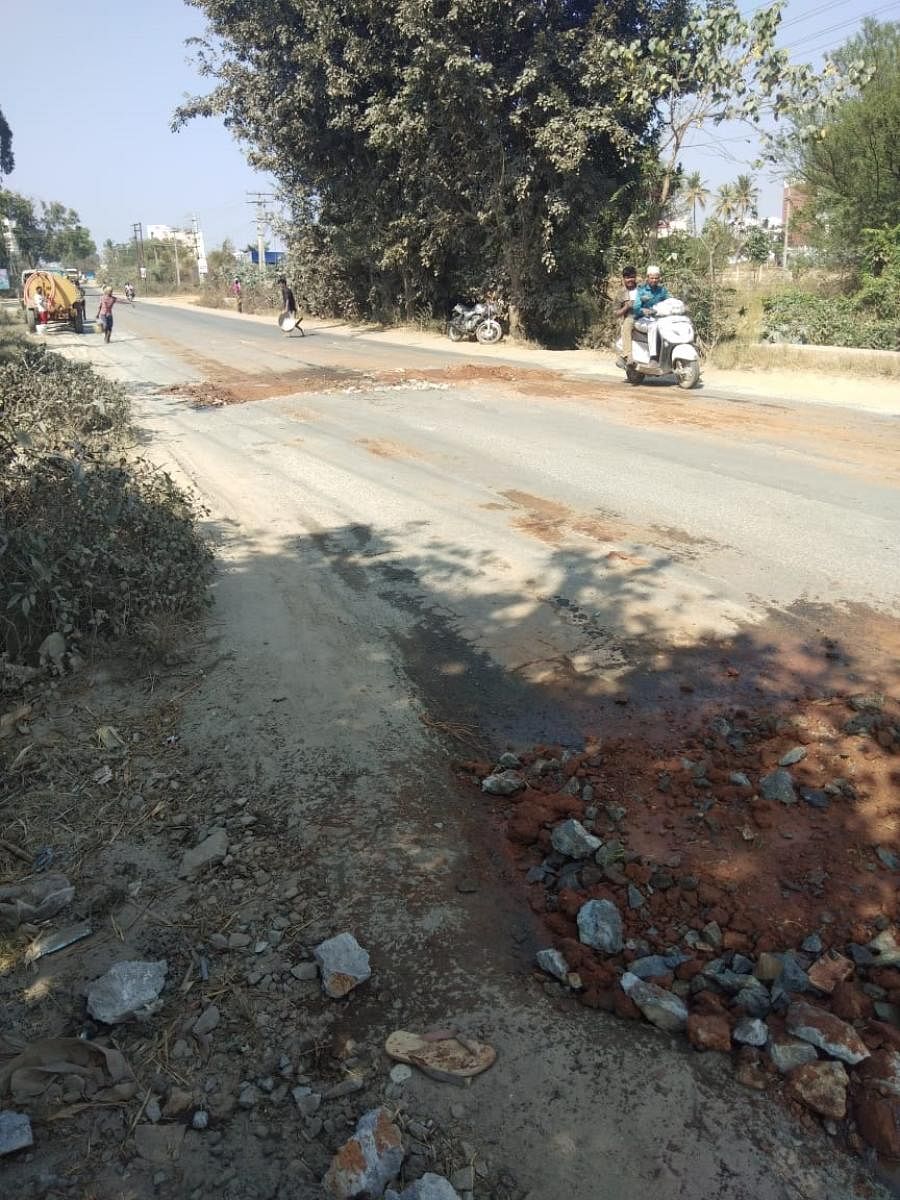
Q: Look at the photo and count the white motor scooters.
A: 1